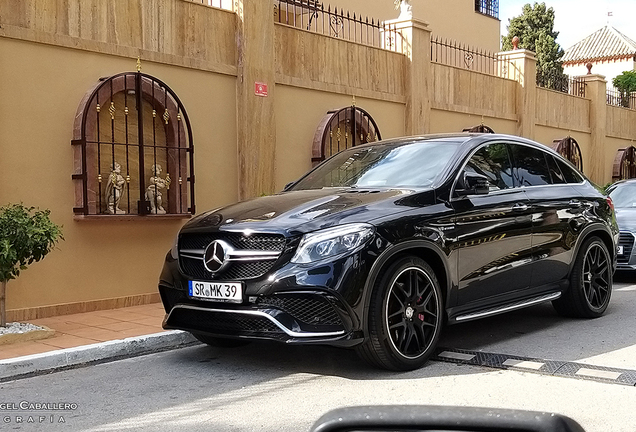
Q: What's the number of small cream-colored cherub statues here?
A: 2